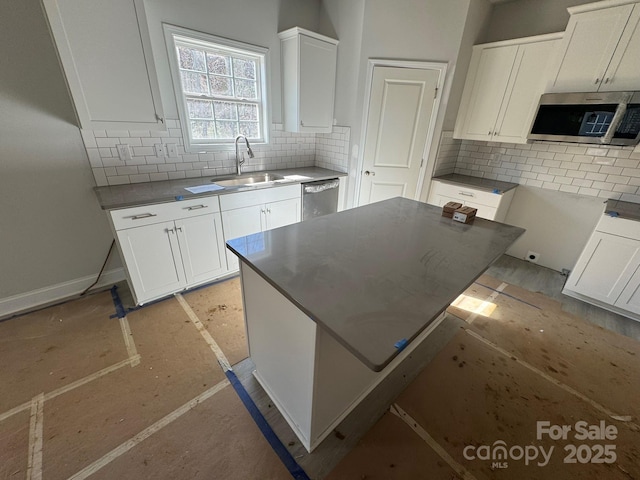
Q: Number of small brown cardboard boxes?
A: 2